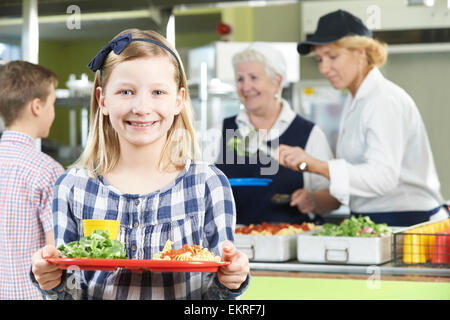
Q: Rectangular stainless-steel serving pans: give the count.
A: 2